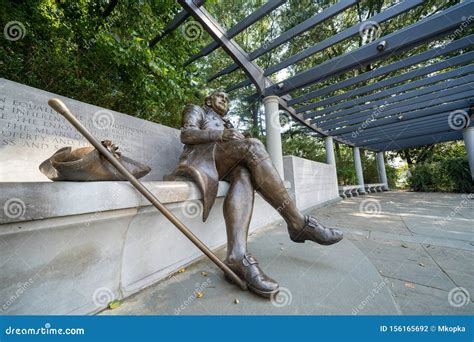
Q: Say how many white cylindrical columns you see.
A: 5